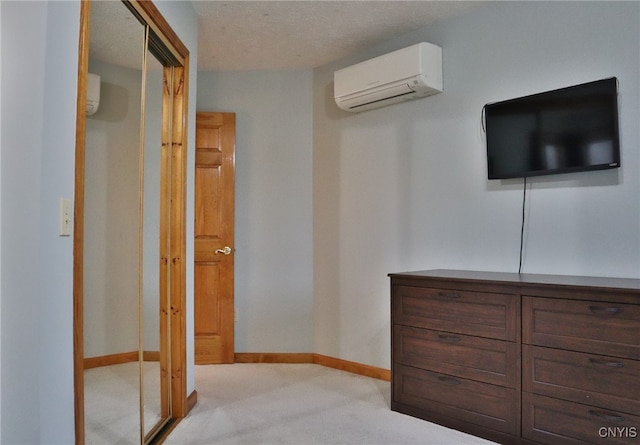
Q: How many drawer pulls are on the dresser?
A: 6